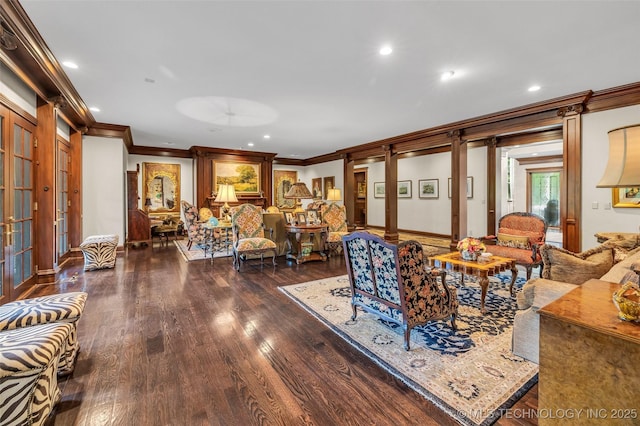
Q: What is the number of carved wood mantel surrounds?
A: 1